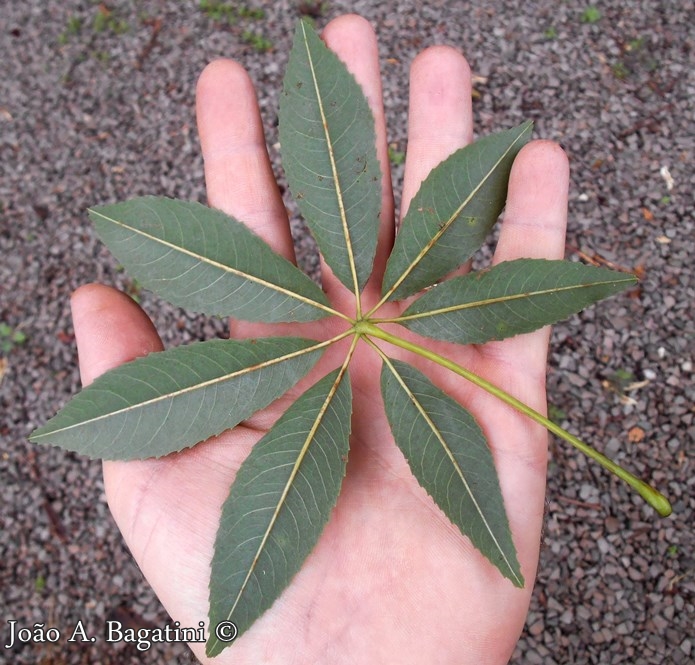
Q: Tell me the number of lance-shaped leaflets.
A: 7